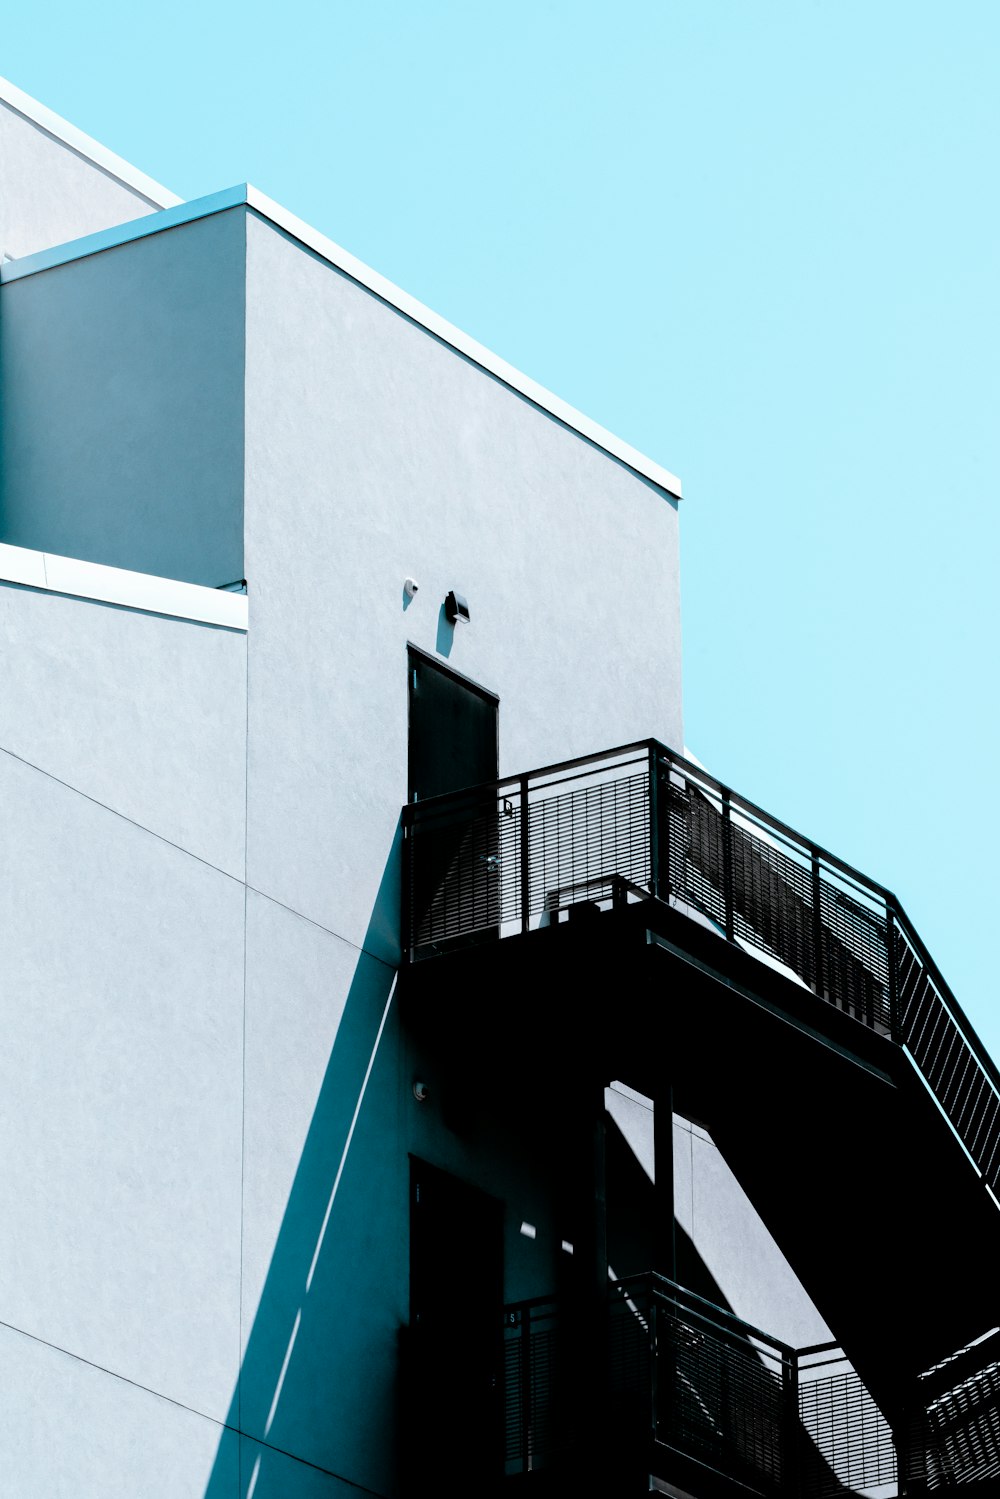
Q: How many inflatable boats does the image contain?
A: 0